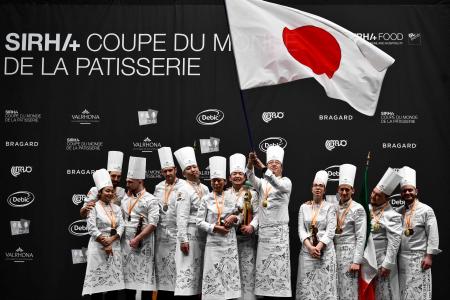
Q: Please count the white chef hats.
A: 12